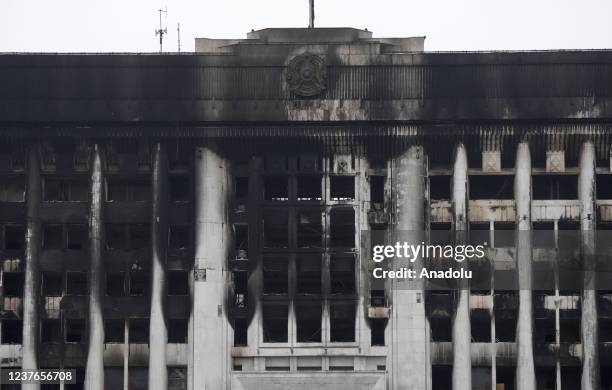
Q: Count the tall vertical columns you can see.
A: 8